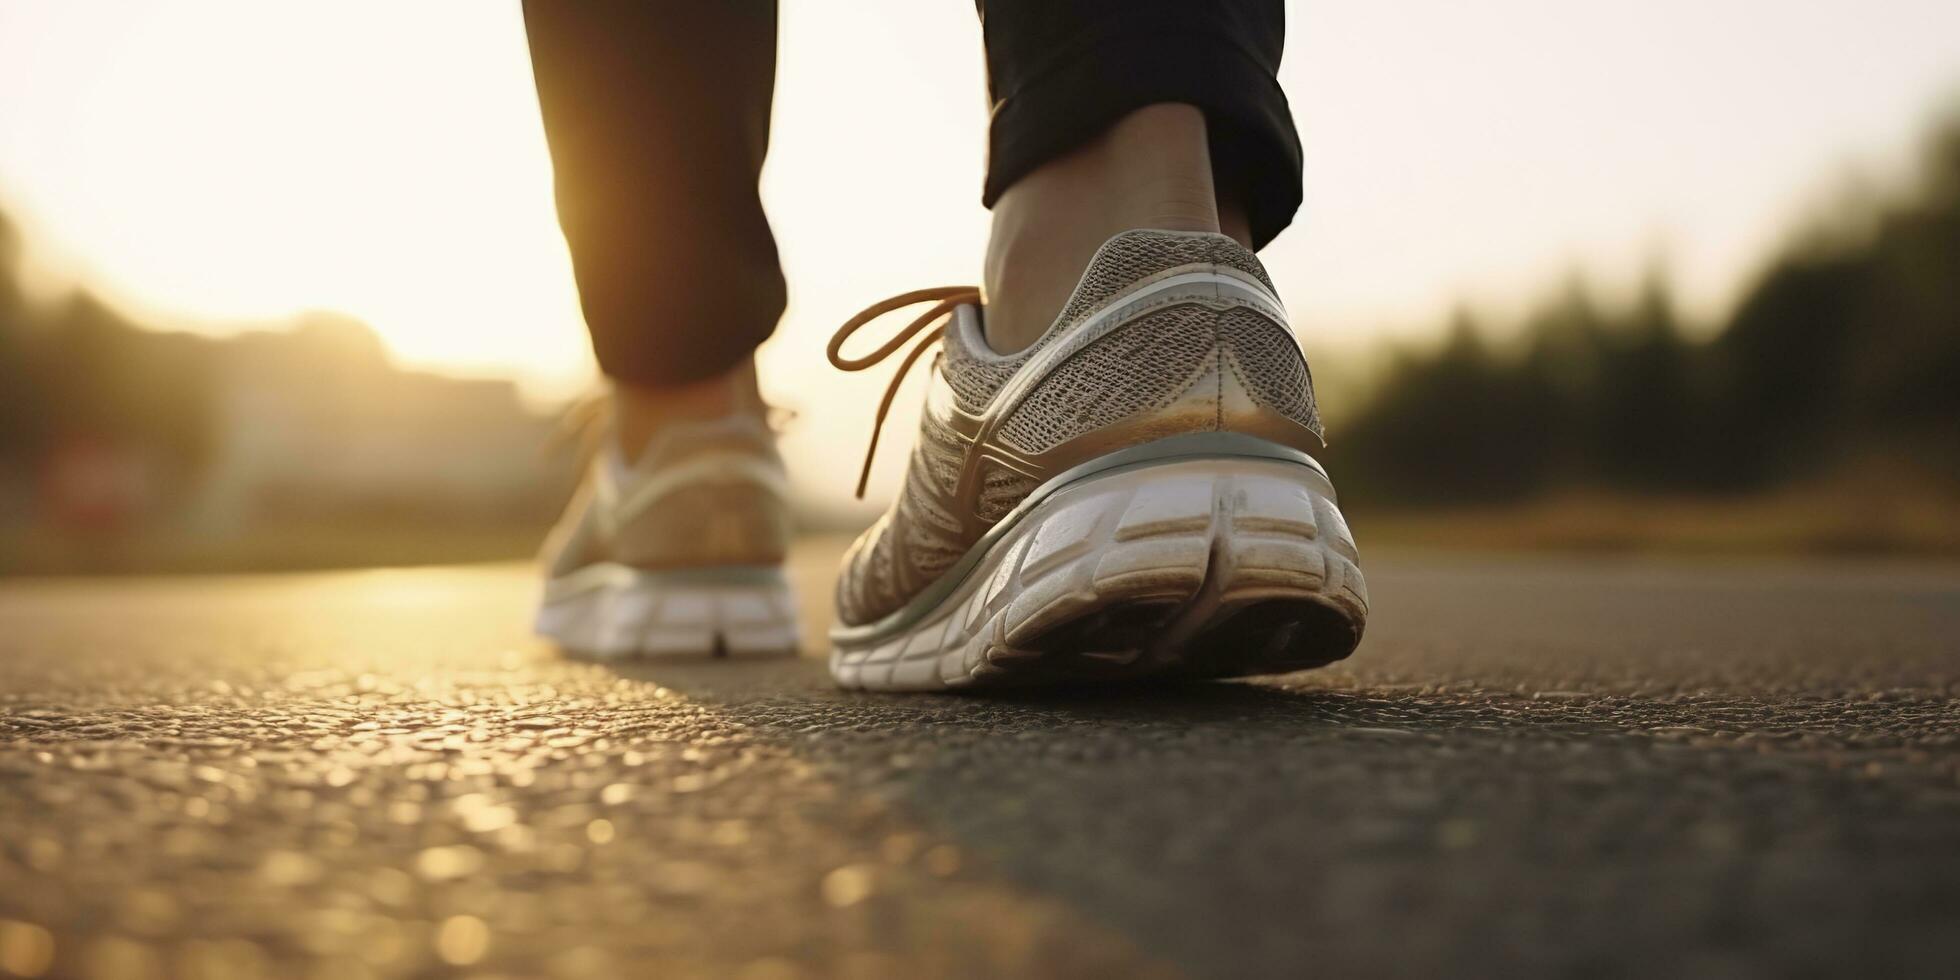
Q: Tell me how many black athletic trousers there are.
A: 1